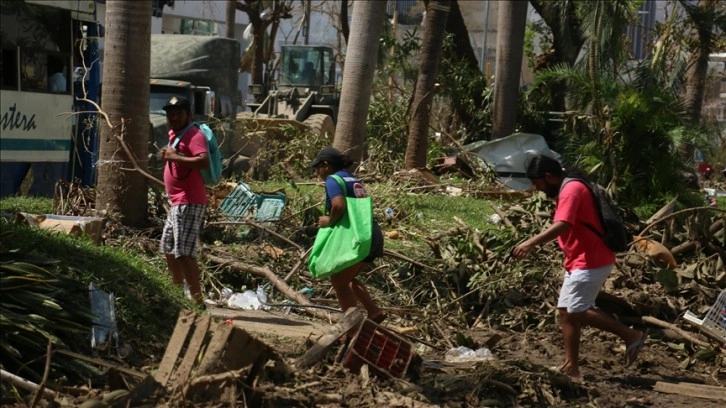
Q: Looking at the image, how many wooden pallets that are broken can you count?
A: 1